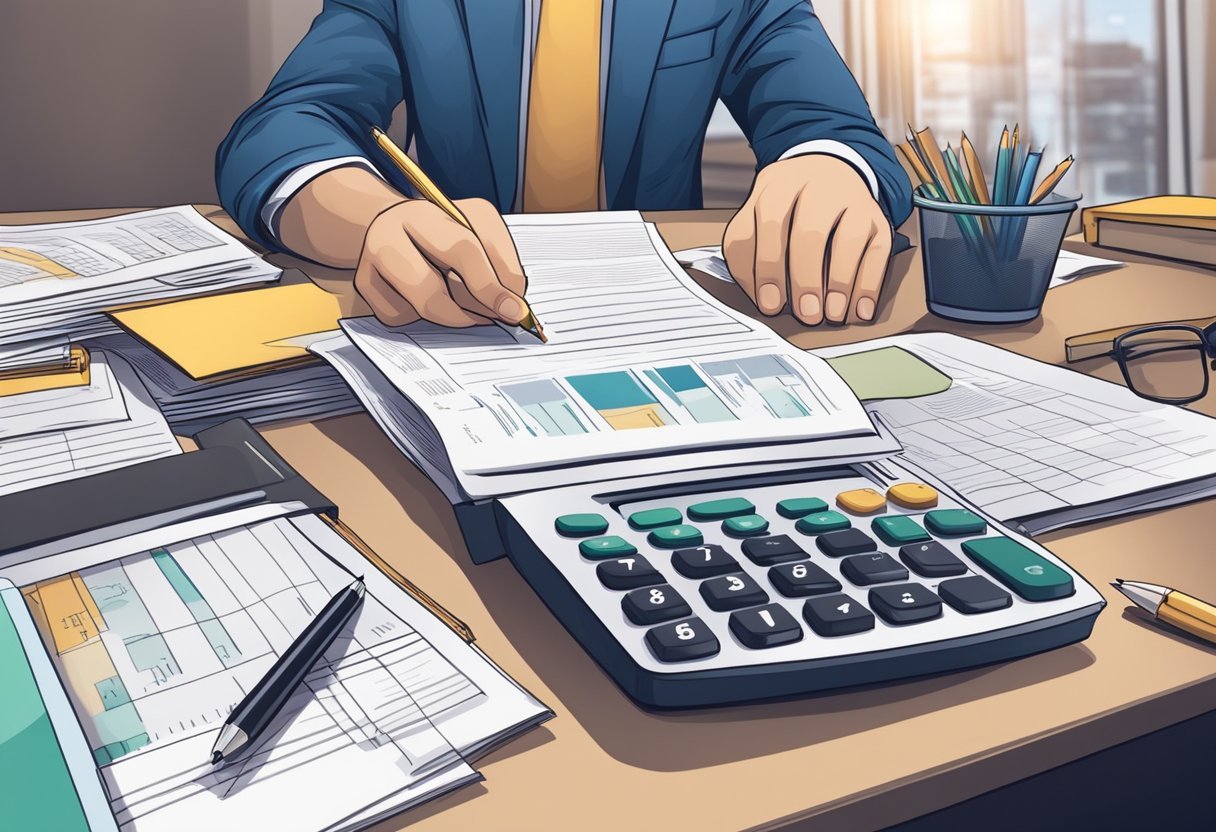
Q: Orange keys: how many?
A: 2